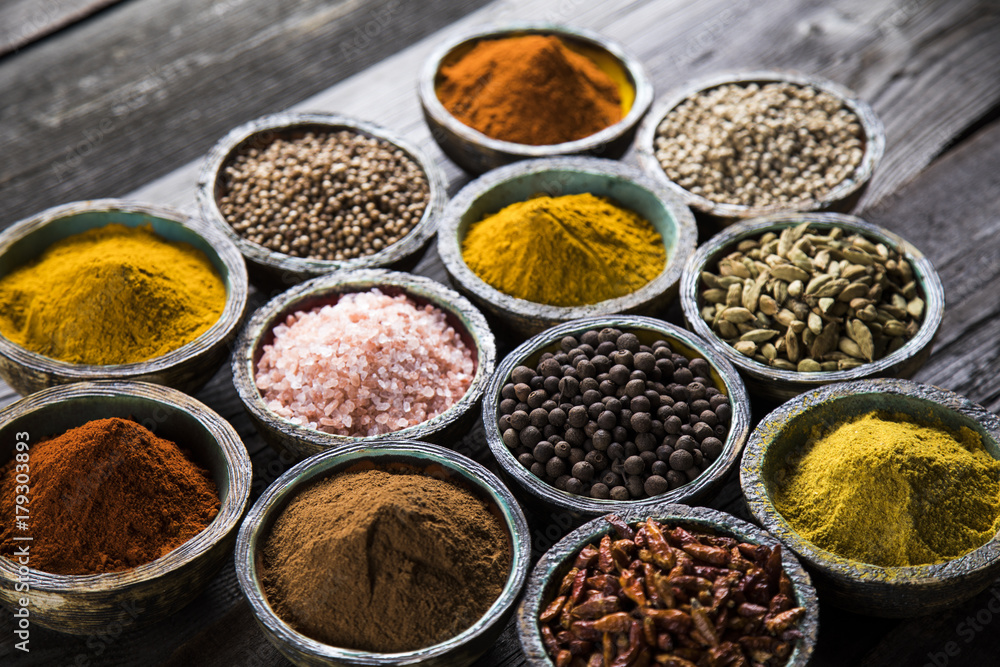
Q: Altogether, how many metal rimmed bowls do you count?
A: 12